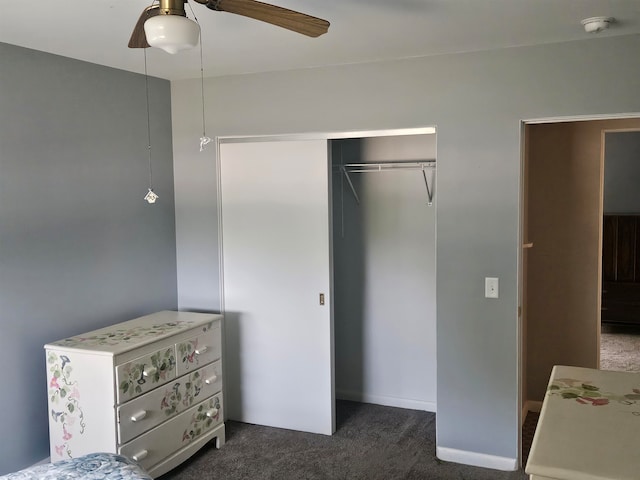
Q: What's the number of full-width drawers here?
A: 2